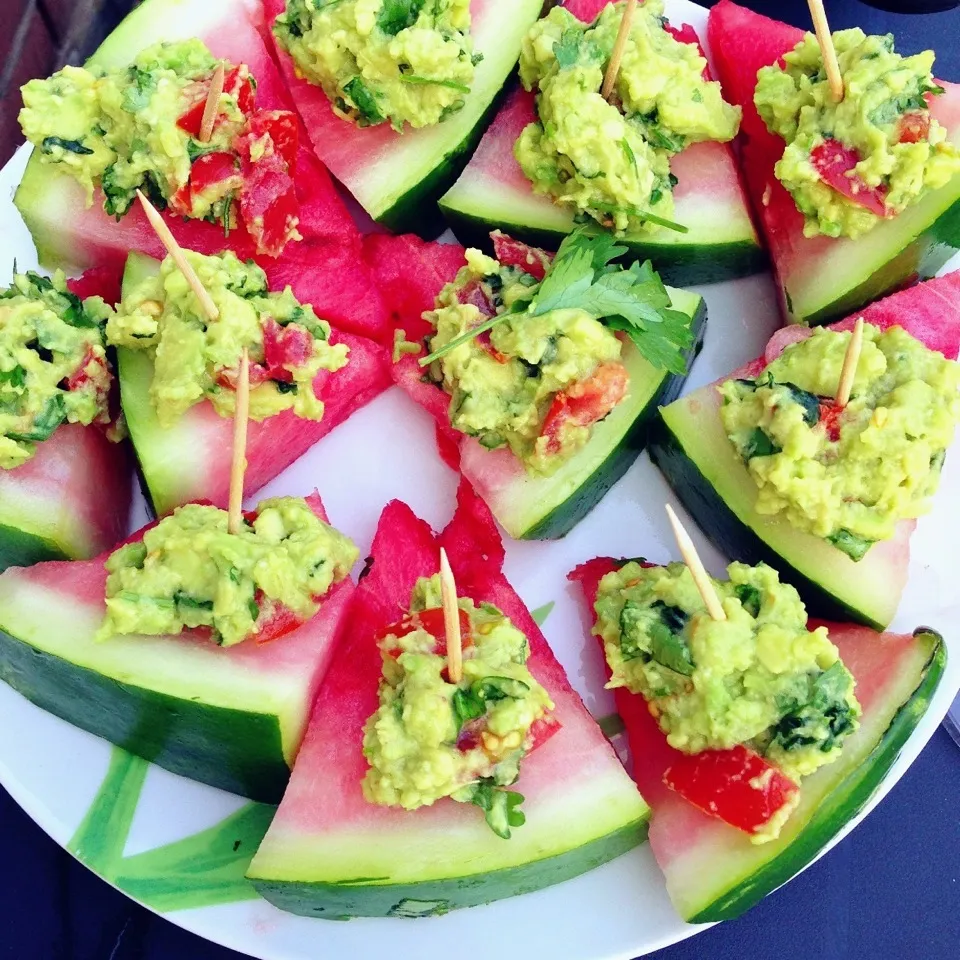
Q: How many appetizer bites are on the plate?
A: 11